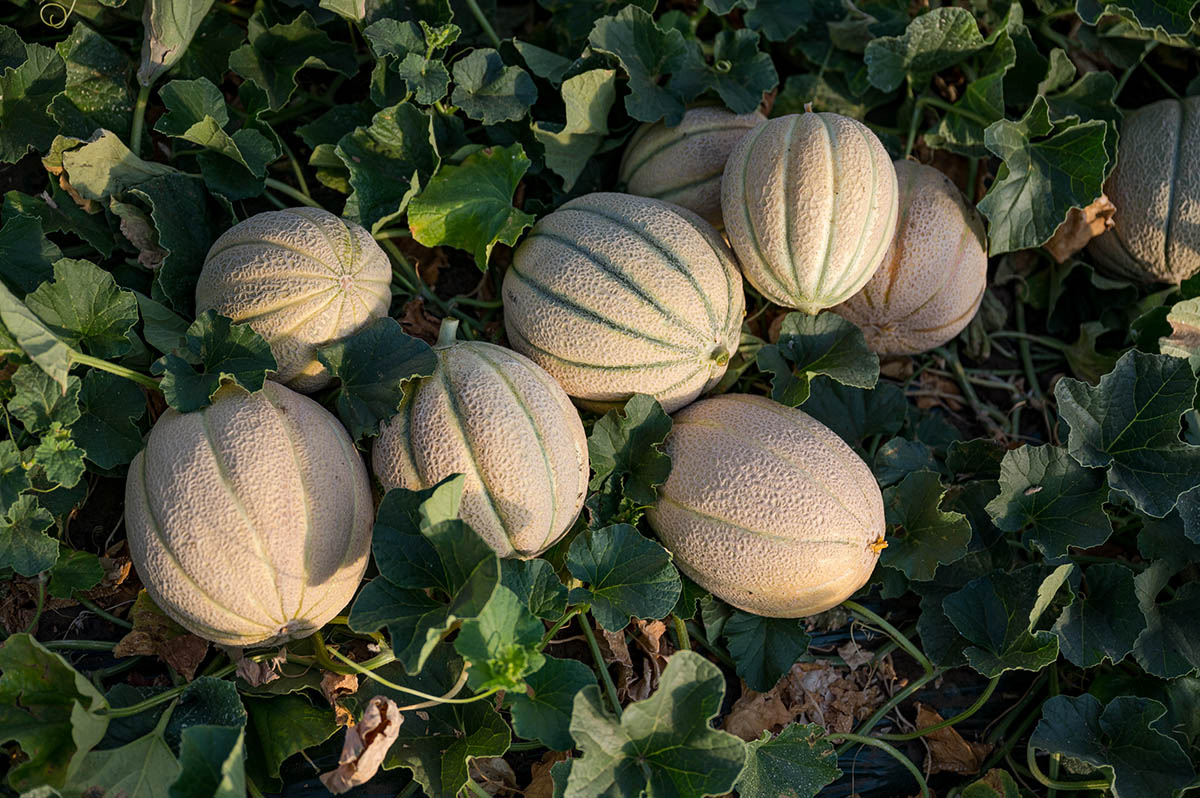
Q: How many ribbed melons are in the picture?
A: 9